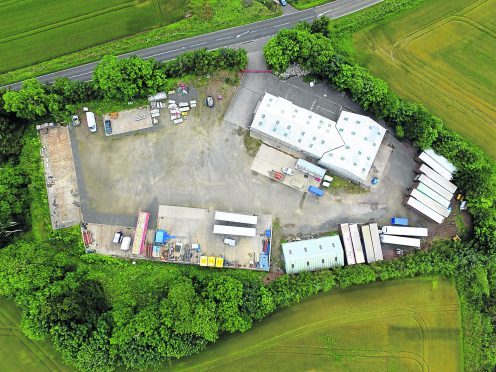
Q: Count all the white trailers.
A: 15